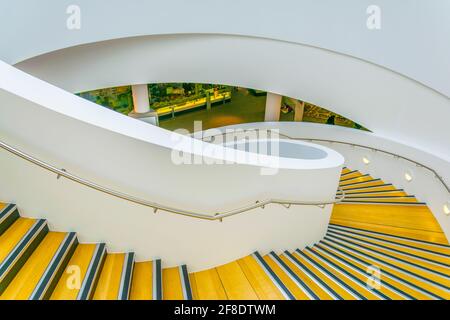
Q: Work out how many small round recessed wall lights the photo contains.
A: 3